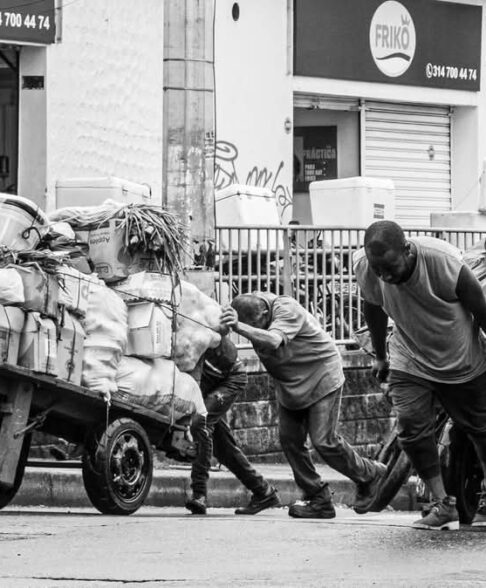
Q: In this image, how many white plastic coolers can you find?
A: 3